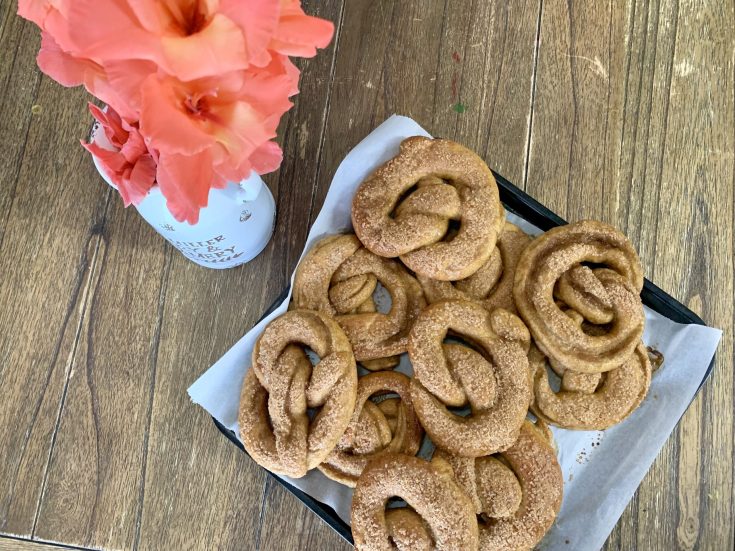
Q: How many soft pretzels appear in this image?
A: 10